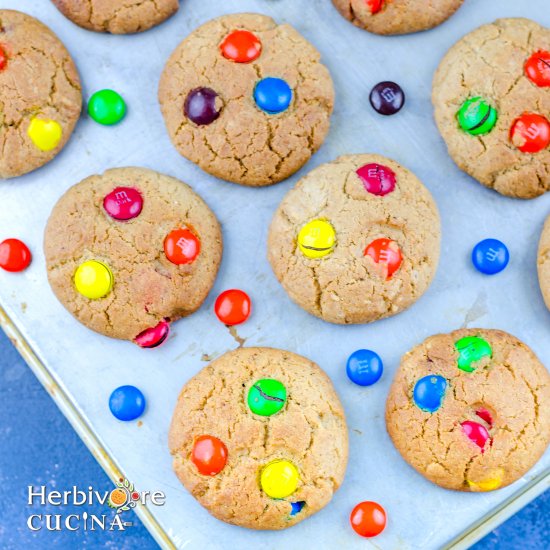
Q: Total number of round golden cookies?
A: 10